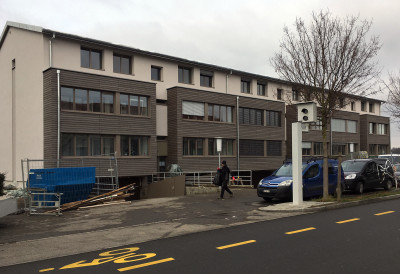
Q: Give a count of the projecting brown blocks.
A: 4